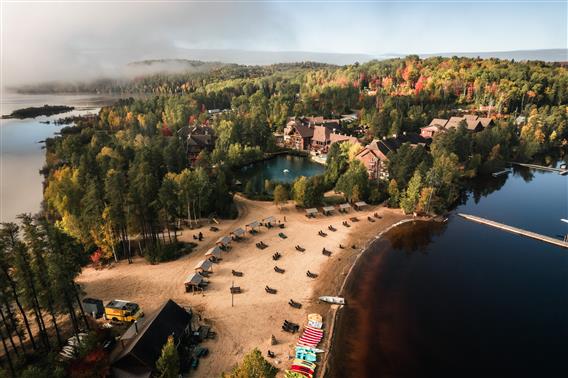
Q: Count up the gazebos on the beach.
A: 11